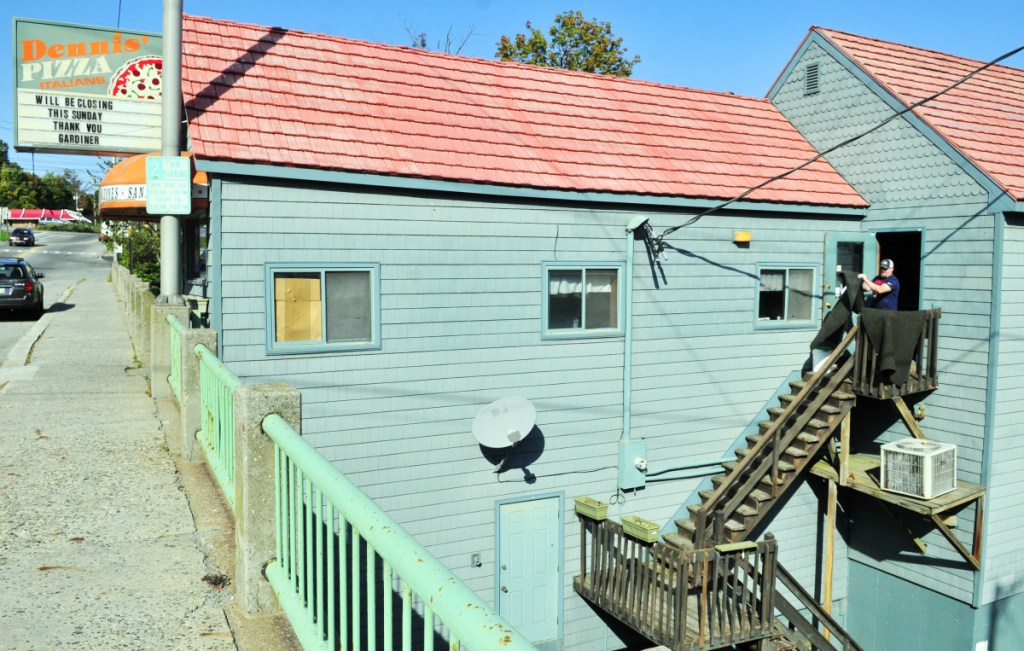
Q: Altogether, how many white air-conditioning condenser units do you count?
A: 1